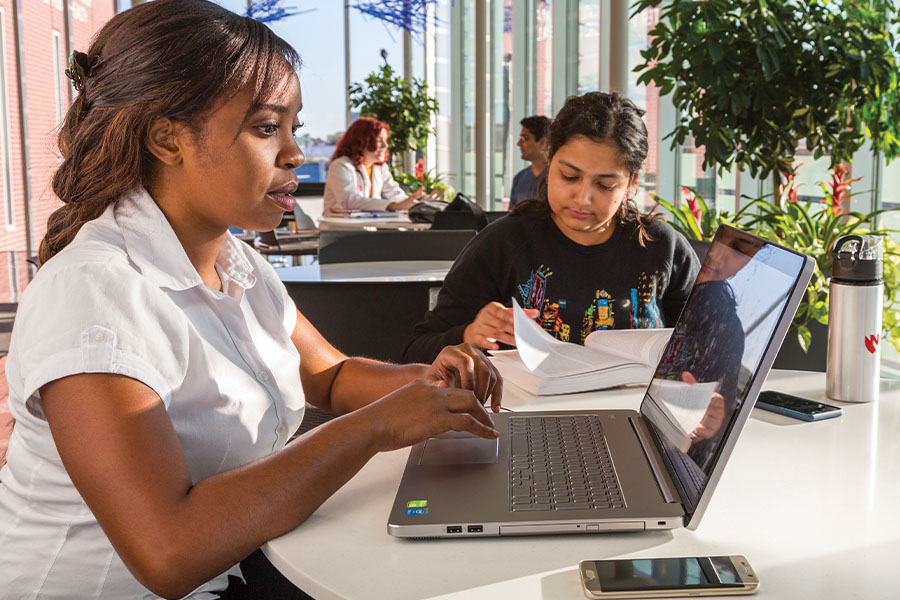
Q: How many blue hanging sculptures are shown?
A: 2